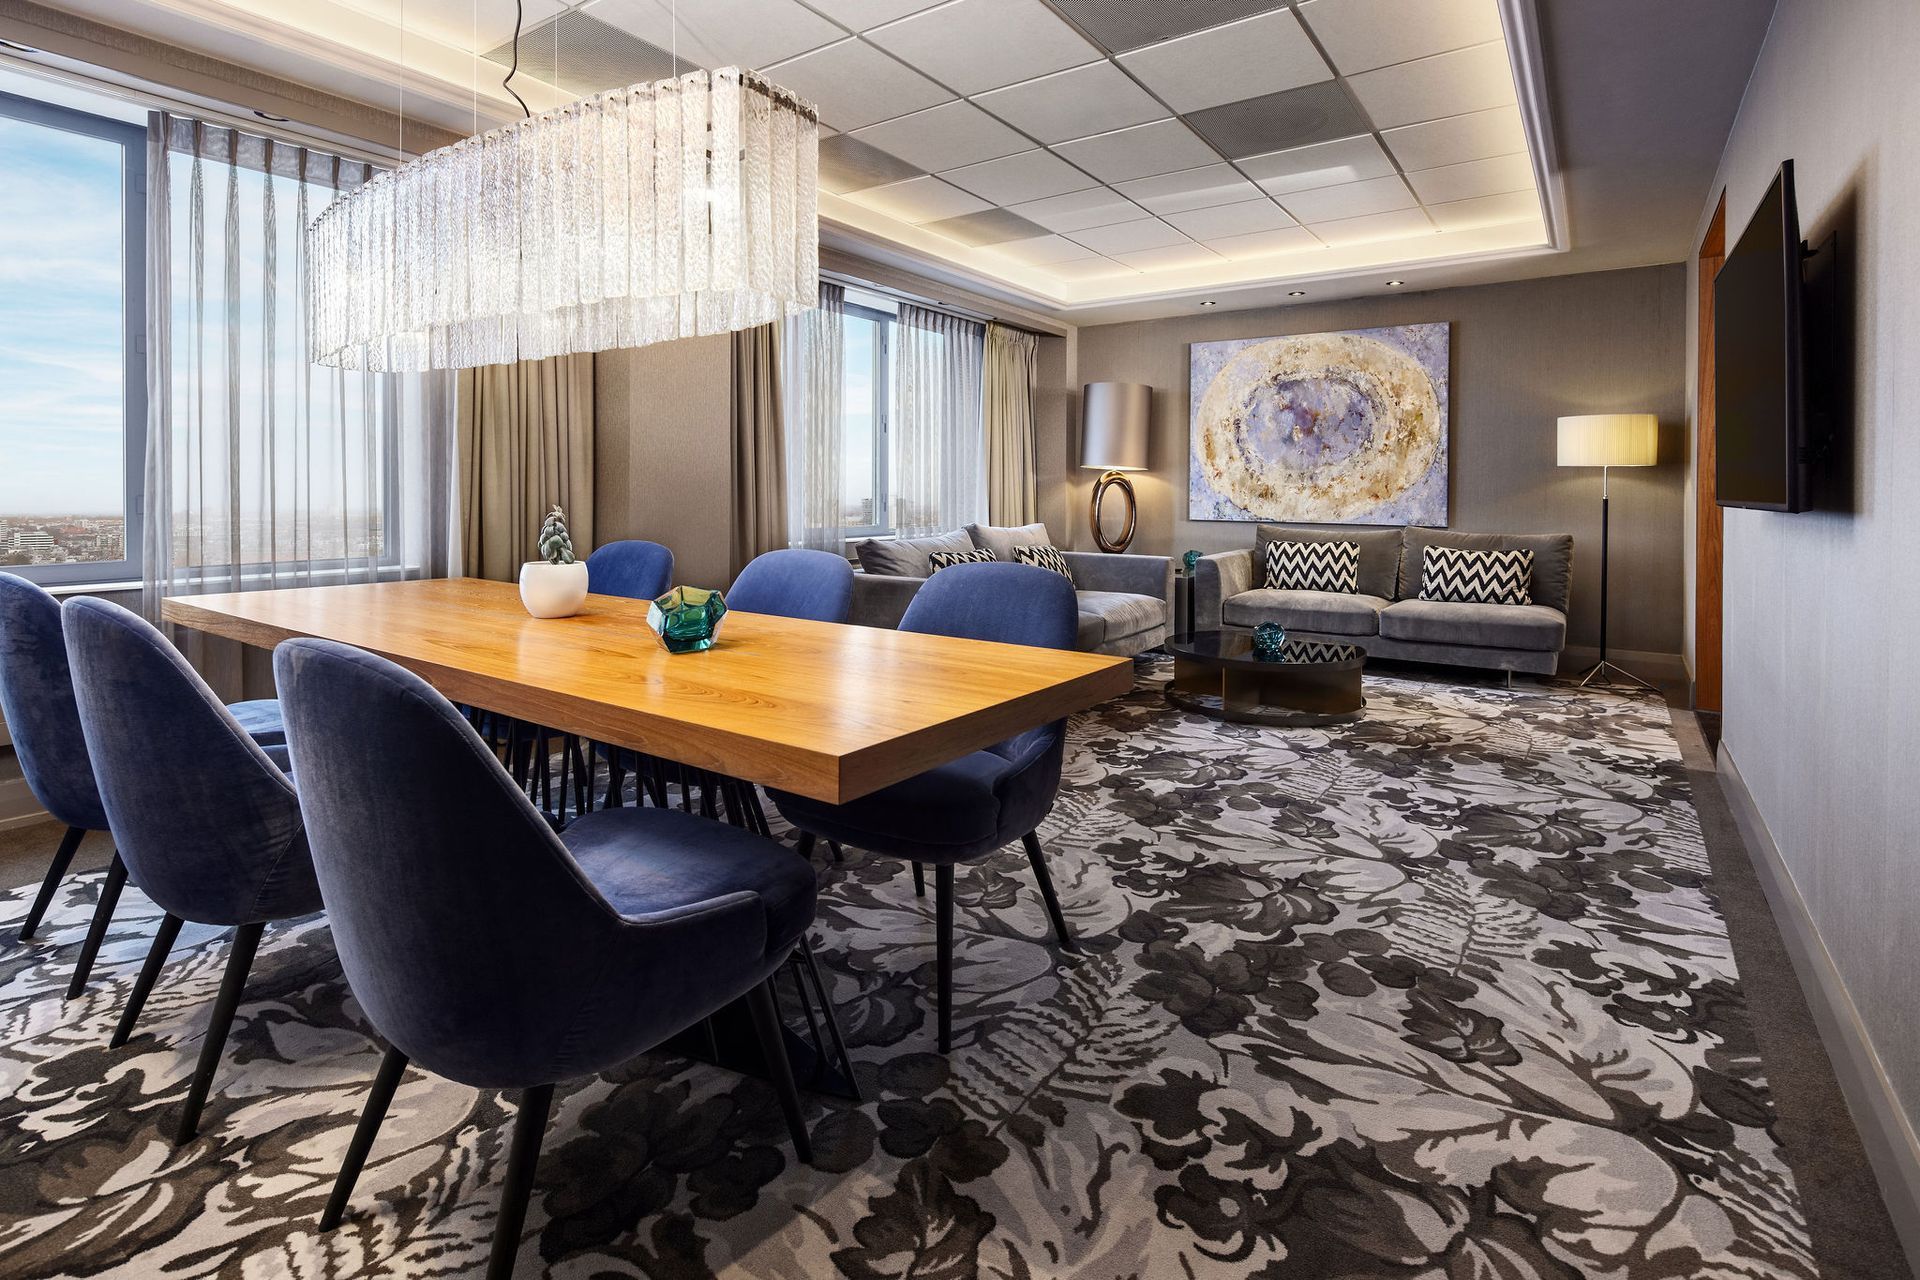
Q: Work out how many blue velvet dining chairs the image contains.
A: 6